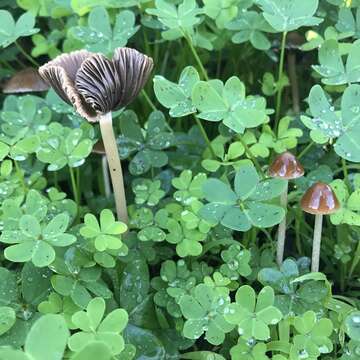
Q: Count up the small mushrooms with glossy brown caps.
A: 2